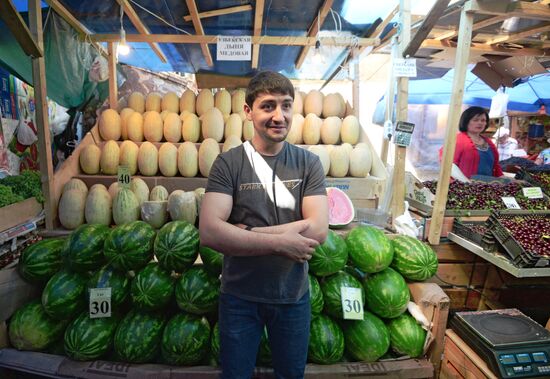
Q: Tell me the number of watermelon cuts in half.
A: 1